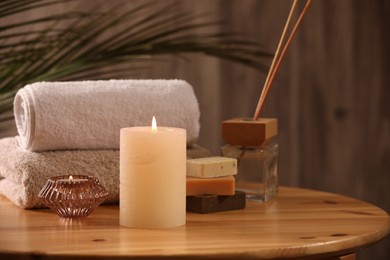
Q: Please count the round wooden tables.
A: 1